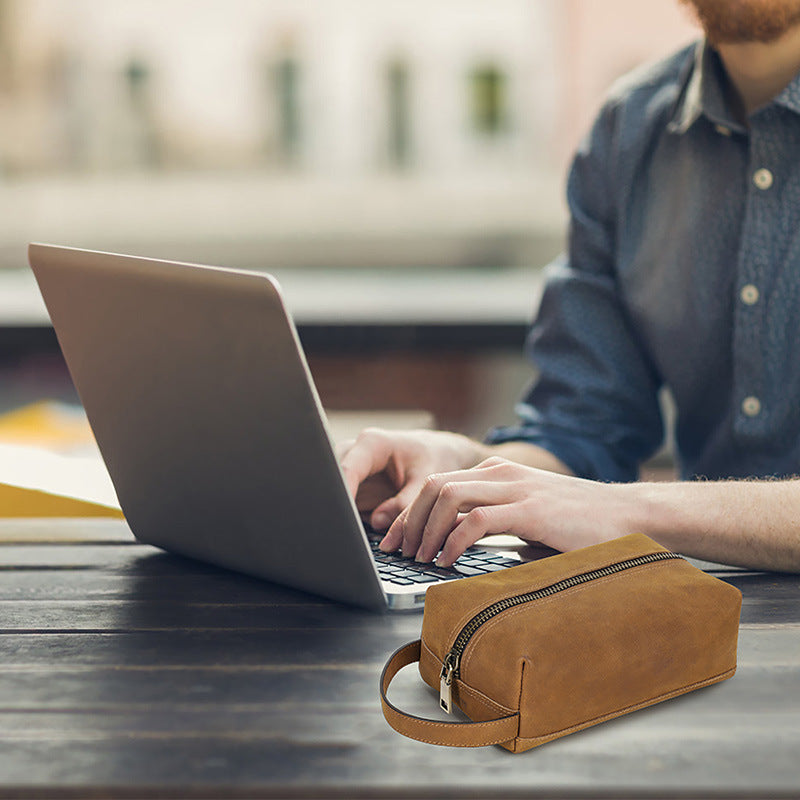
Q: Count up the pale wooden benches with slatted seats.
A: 0